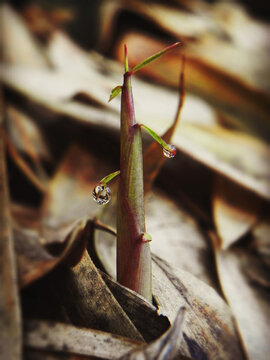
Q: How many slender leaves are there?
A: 5